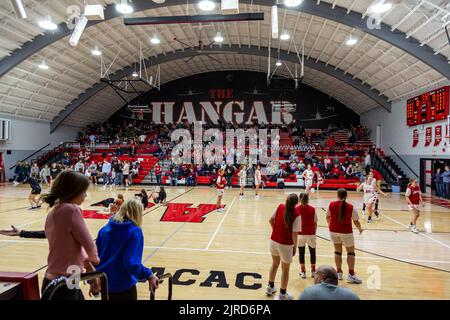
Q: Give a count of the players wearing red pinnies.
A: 5